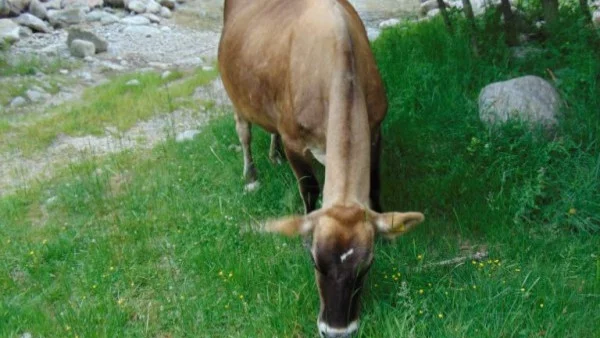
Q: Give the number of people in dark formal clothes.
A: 0